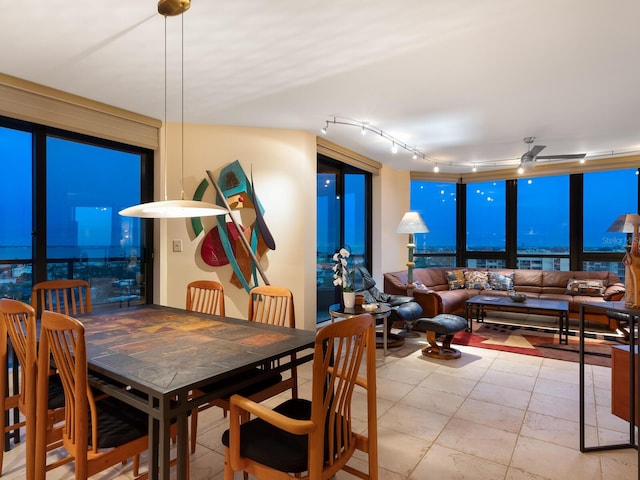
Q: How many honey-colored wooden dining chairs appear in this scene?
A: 6